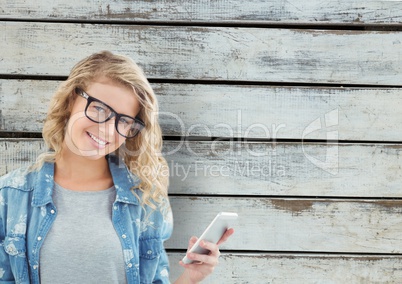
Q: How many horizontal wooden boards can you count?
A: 6